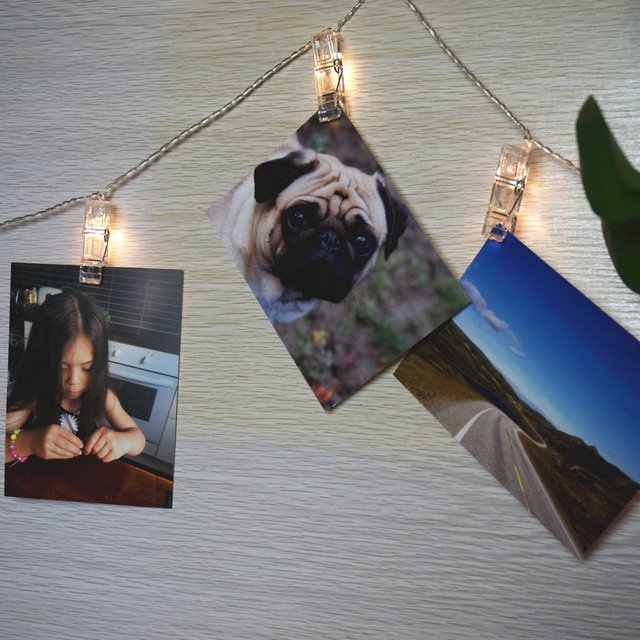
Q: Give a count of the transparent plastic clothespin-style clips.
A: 3